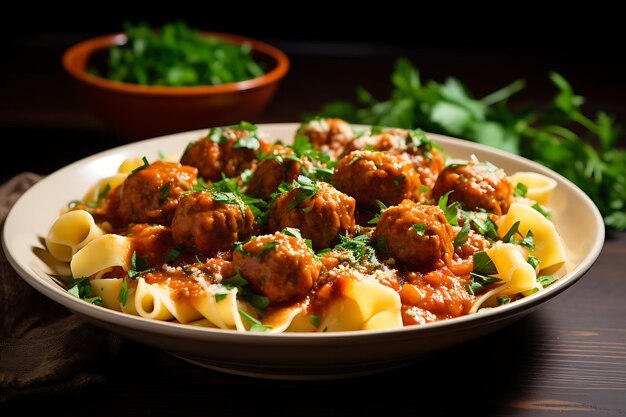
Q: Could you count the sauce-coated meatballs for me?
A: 11